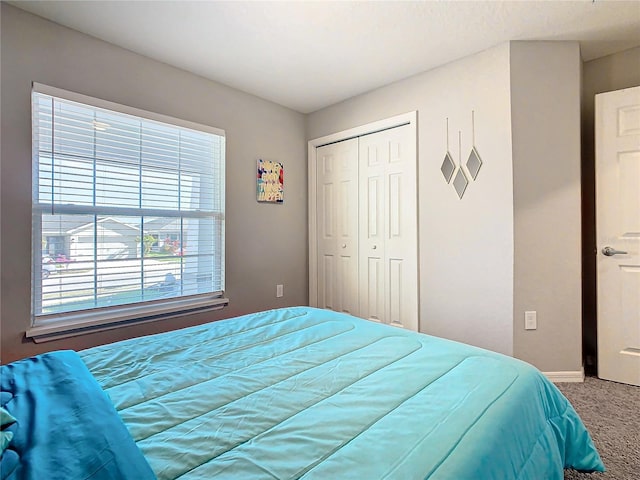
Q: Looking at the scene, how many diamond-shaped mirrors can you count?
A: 3